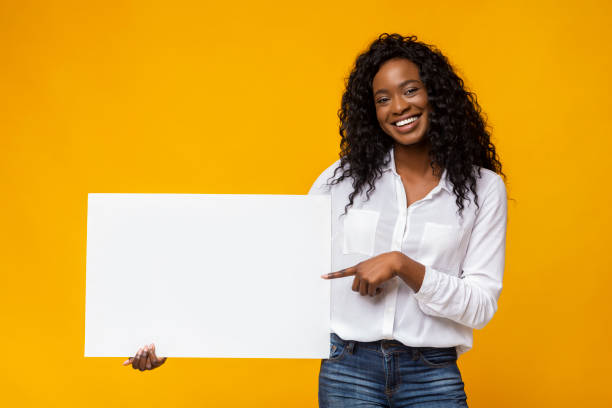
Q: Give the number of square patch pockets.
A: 2